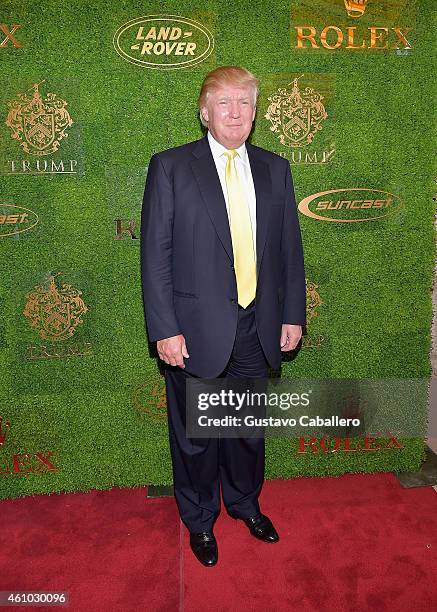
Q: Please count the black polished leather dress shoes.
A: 2